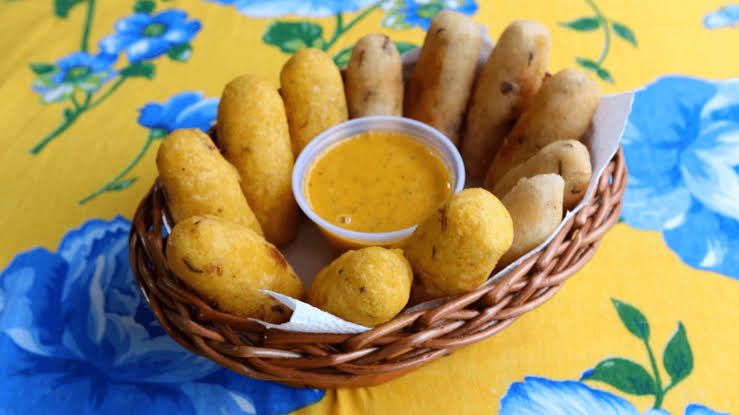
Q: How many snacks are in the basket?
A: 12